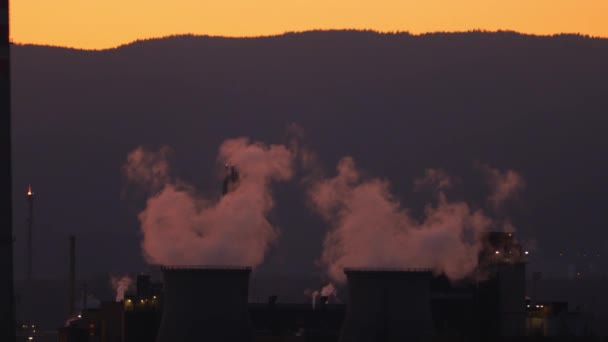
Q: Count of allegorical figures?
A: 0